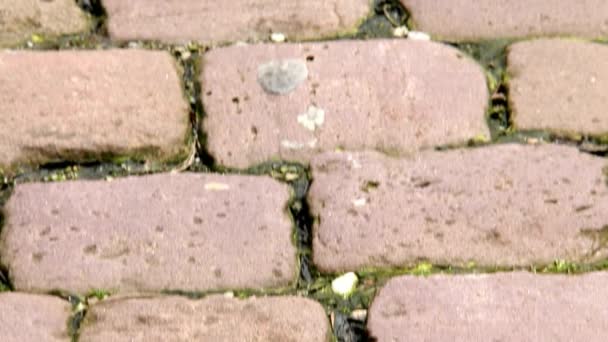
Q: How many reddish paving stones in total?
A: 11